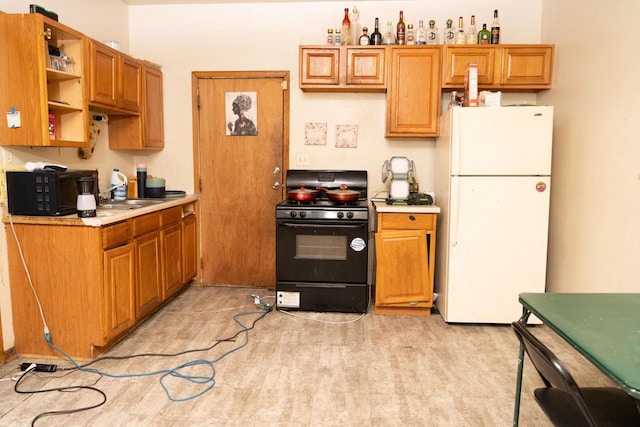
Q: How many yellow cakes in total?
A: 0